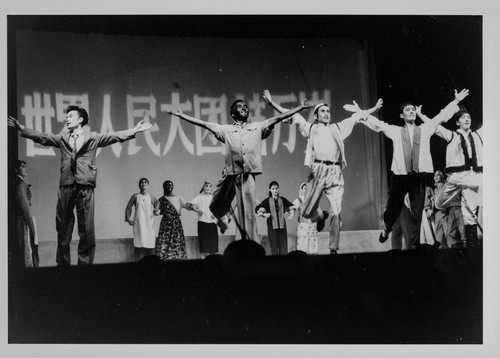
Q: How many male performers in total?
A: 5